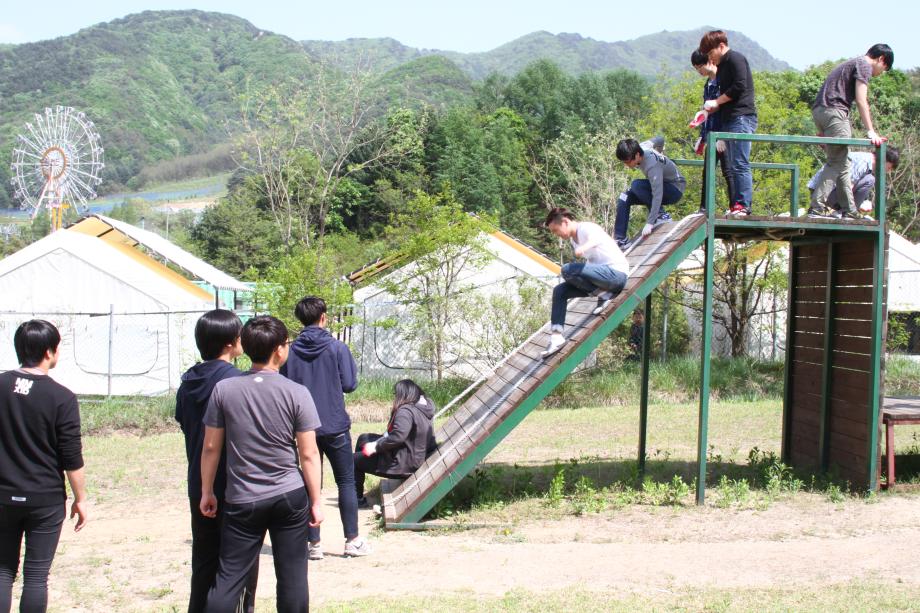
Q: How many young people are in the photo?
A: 11